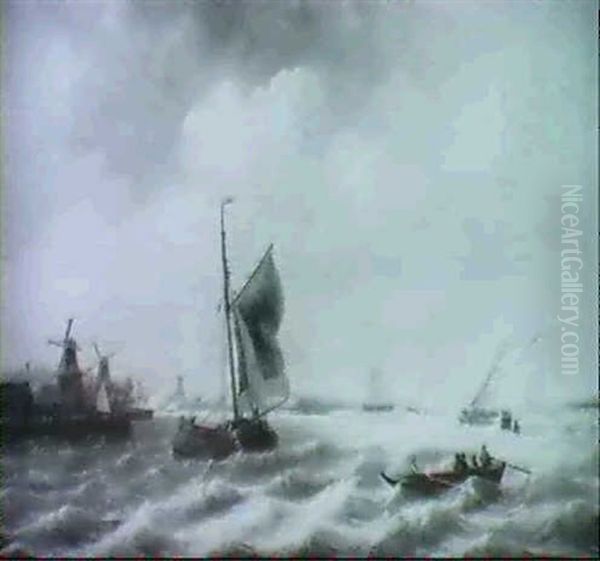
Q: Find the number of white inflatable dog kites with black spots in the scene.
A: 0